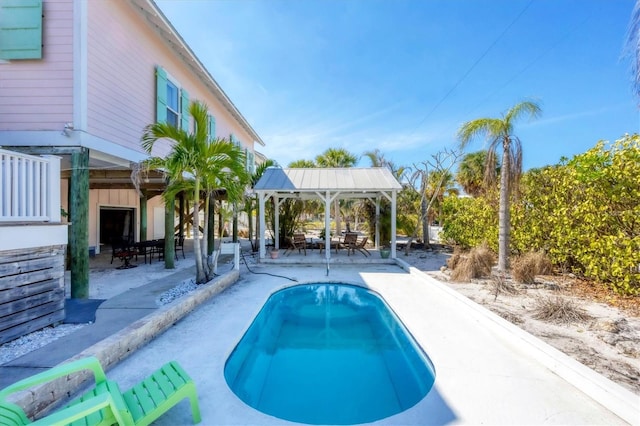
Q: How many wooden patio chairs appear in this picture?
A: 4